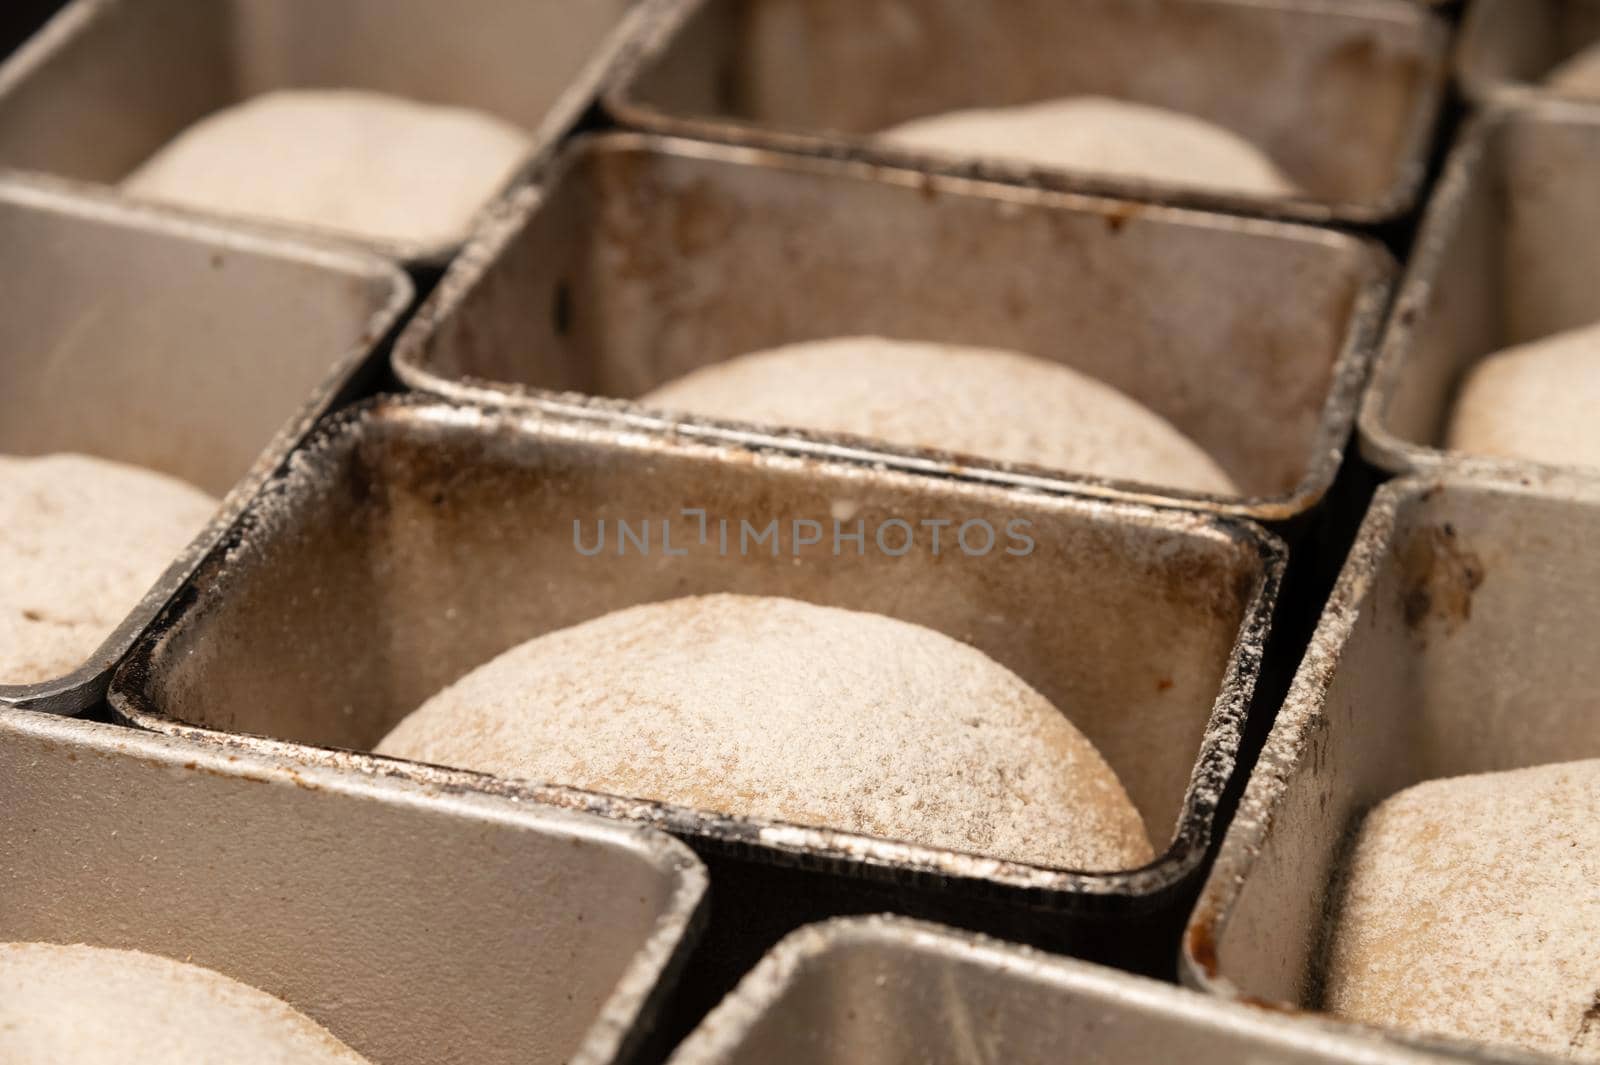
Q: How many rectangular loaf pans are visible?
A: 10